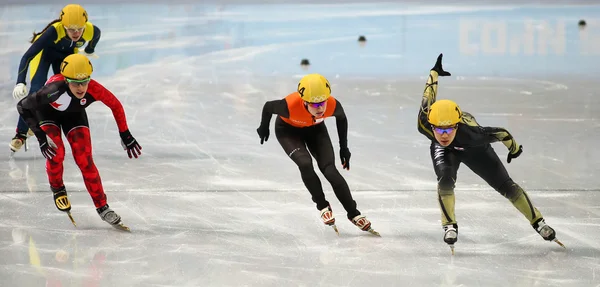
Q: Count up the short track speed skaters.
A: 4